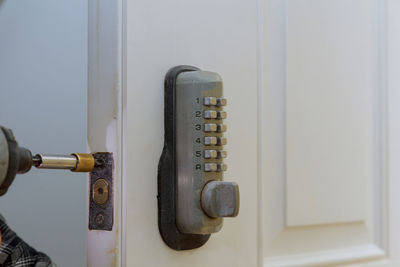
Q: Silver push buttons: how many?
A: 12